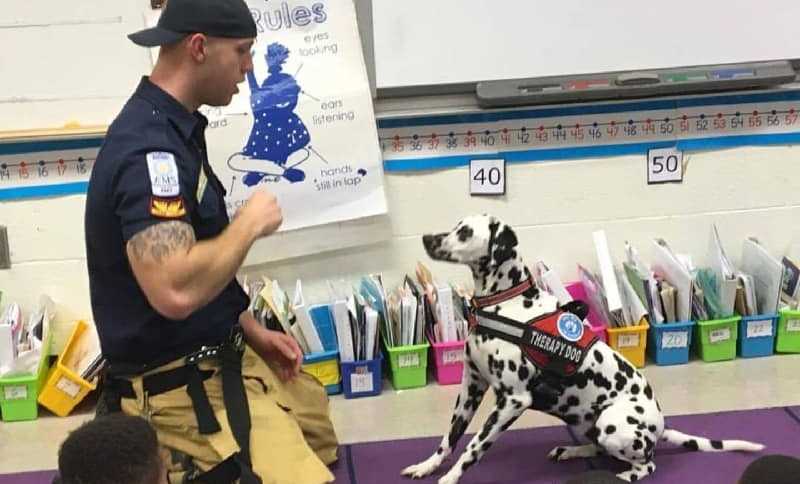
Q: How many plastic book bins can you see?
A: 12